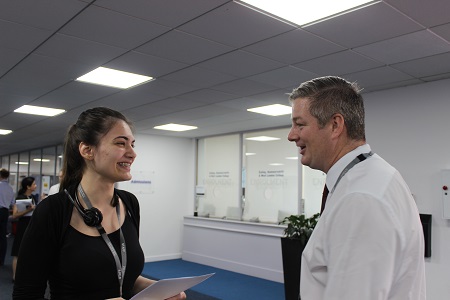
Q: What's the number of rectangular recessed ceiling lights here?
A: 6